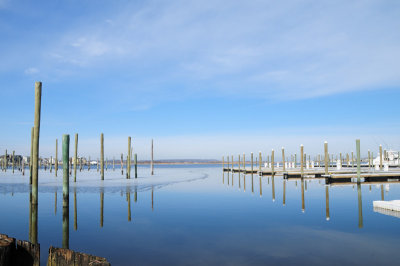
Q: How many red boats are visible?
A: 0